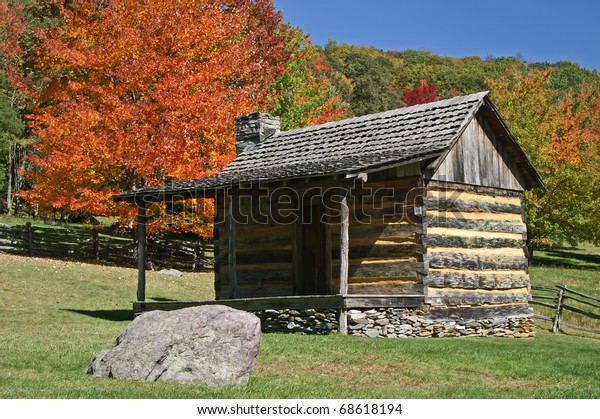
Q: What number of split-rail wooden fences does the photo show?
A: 2